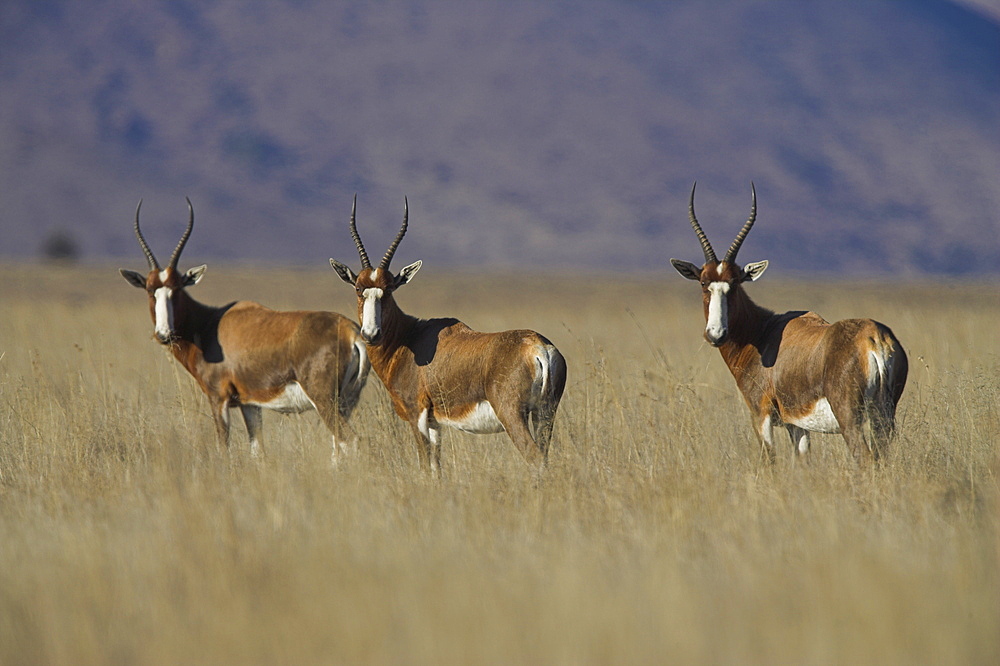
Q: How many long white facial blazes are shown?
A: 3